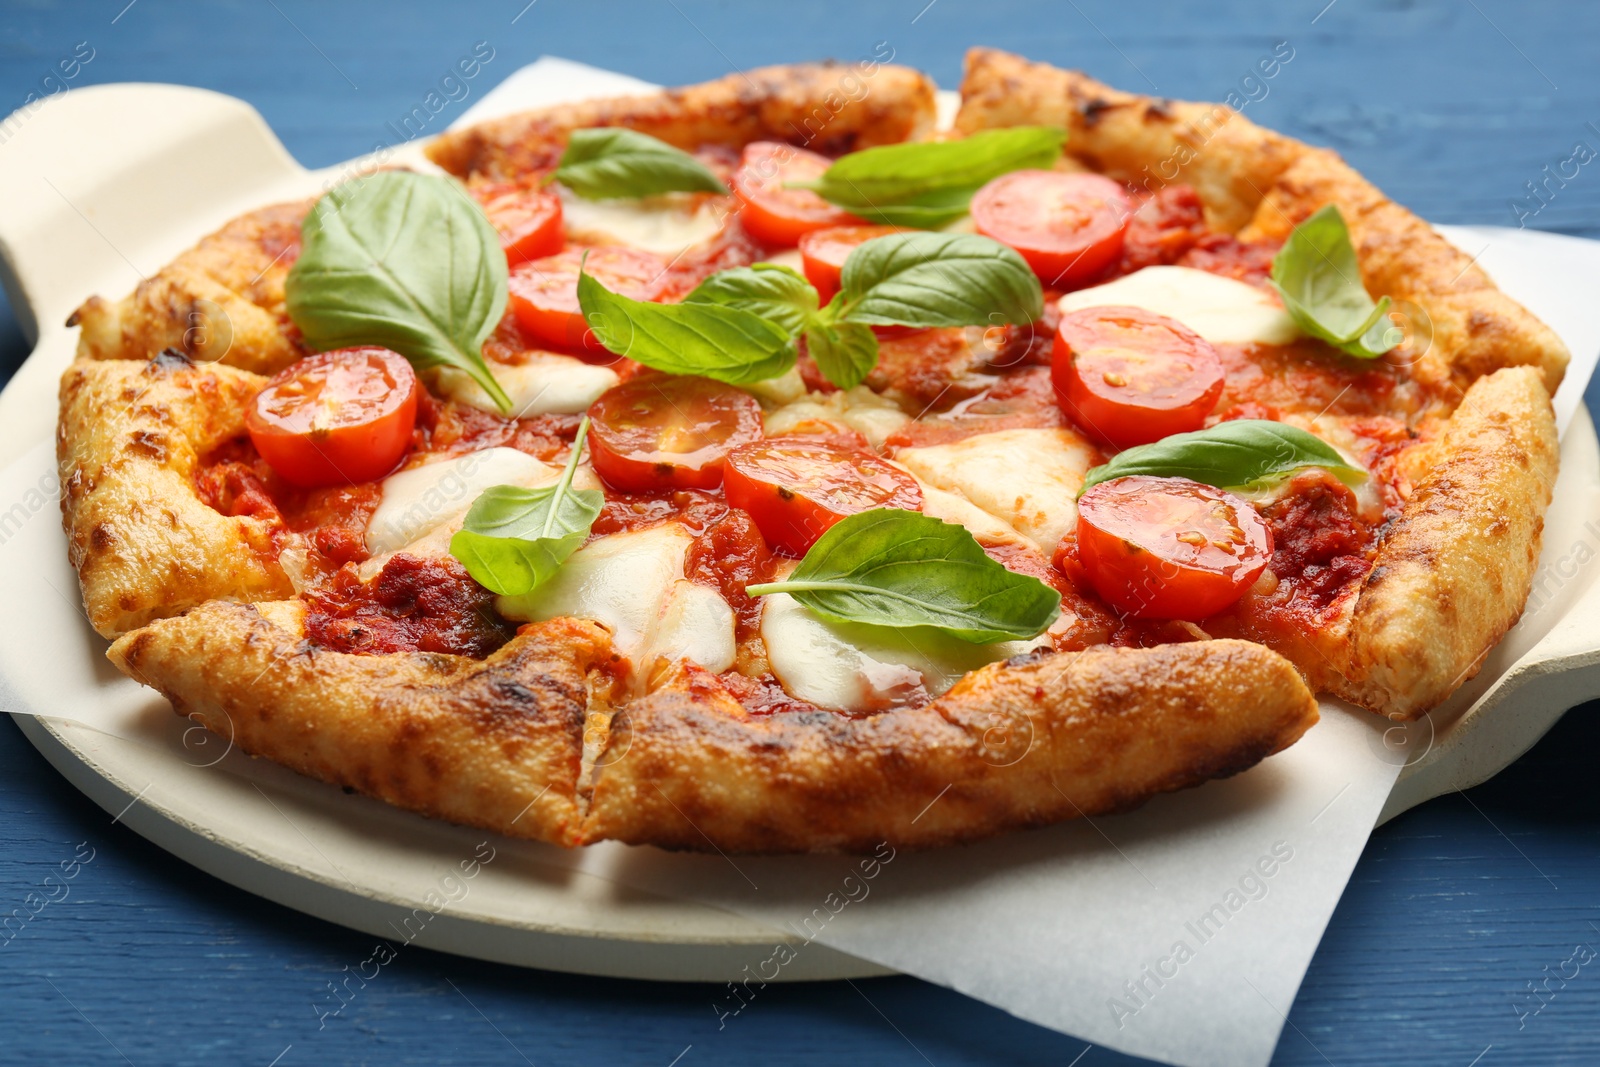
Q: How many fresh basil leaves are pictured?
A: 11